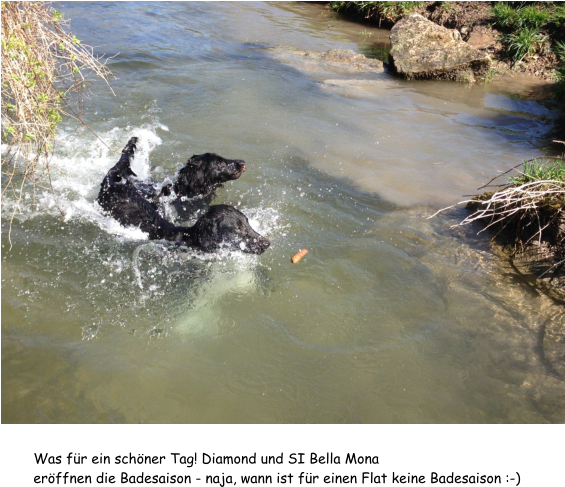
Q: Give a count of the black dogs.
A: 2